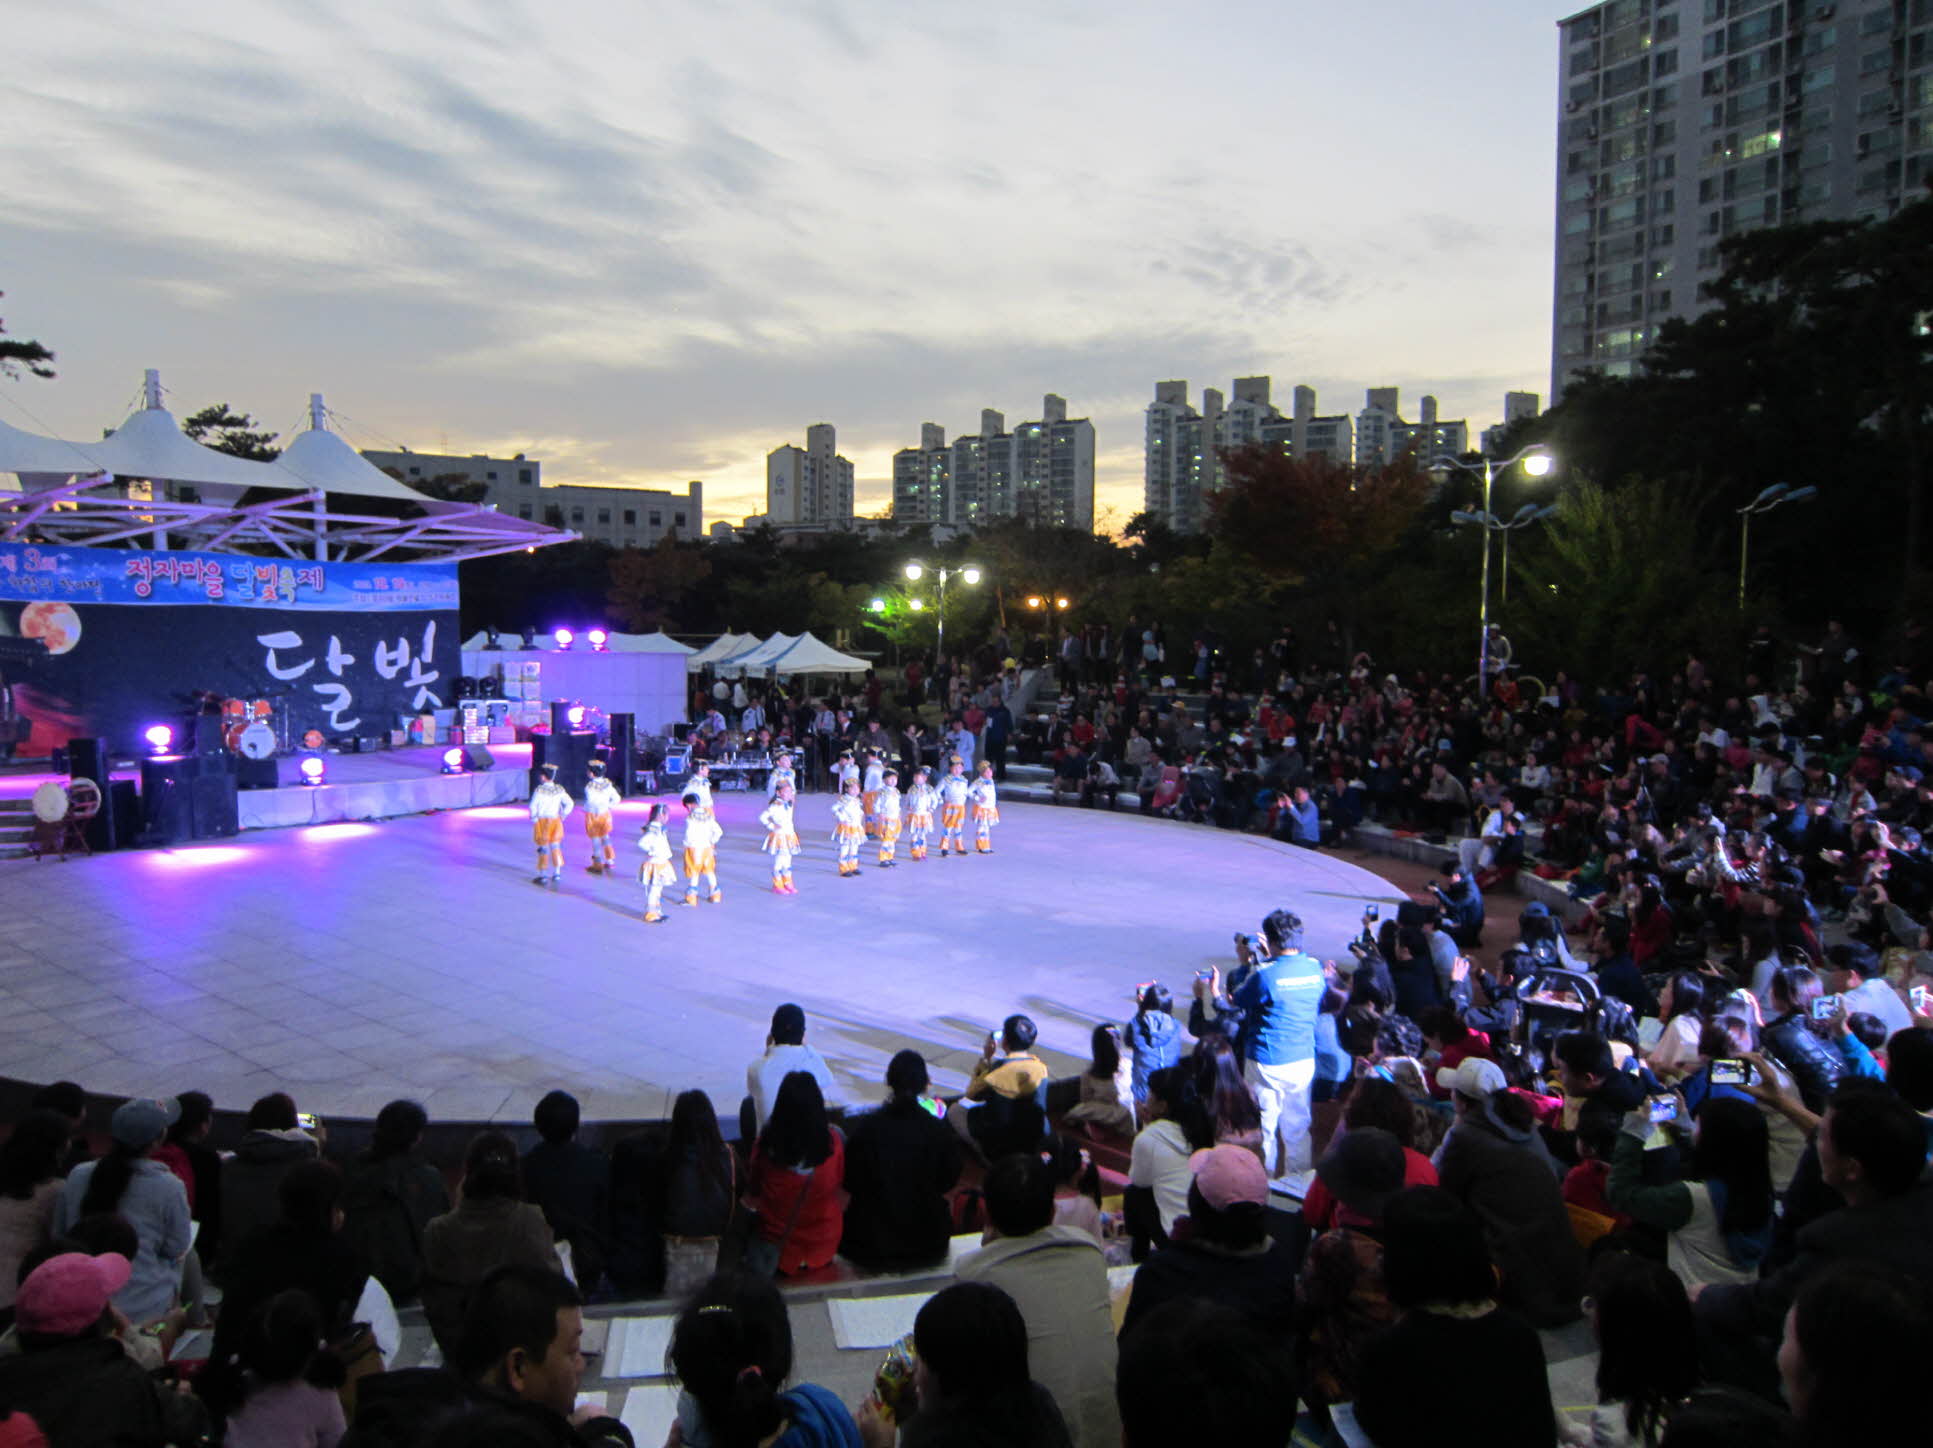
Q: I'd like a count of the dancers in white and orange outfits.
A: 14